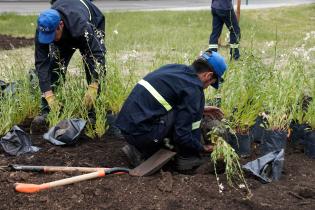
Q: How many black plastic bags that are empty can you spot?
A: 3